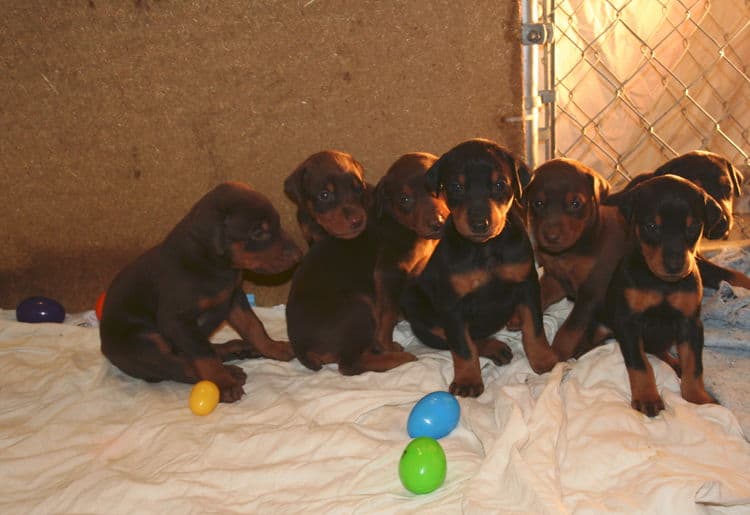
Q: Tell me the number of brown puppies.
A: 4